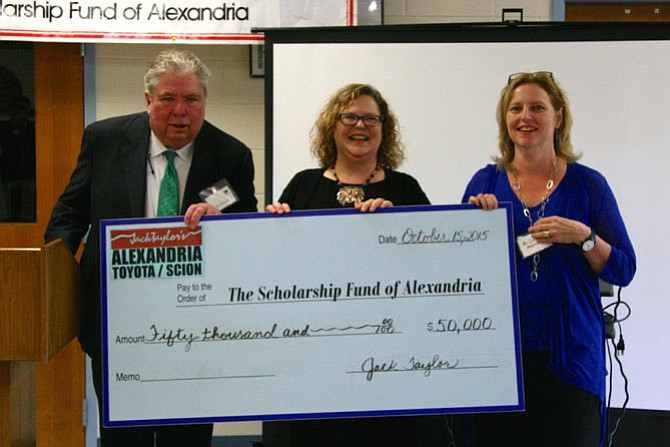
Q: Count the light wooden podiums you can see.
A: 1